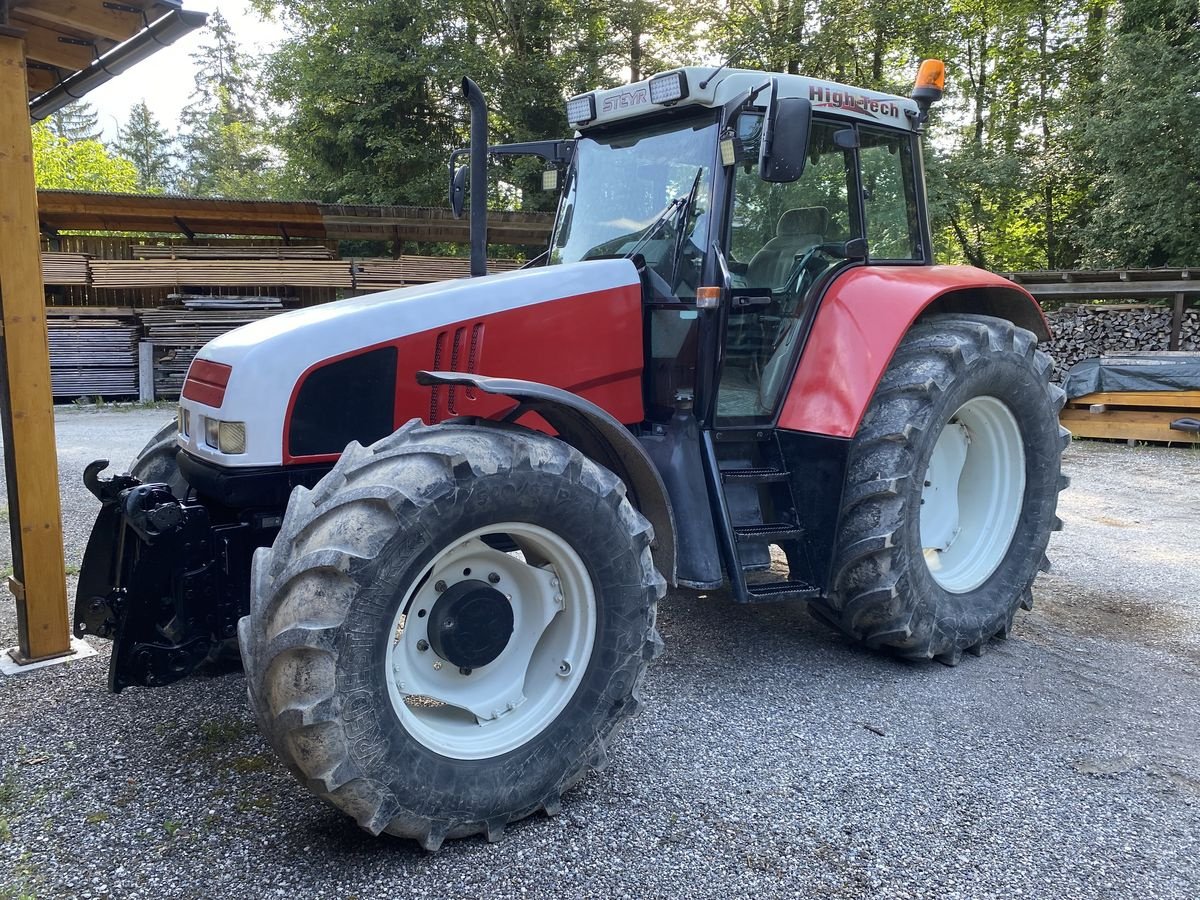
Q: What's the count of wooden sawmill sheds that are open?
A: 2